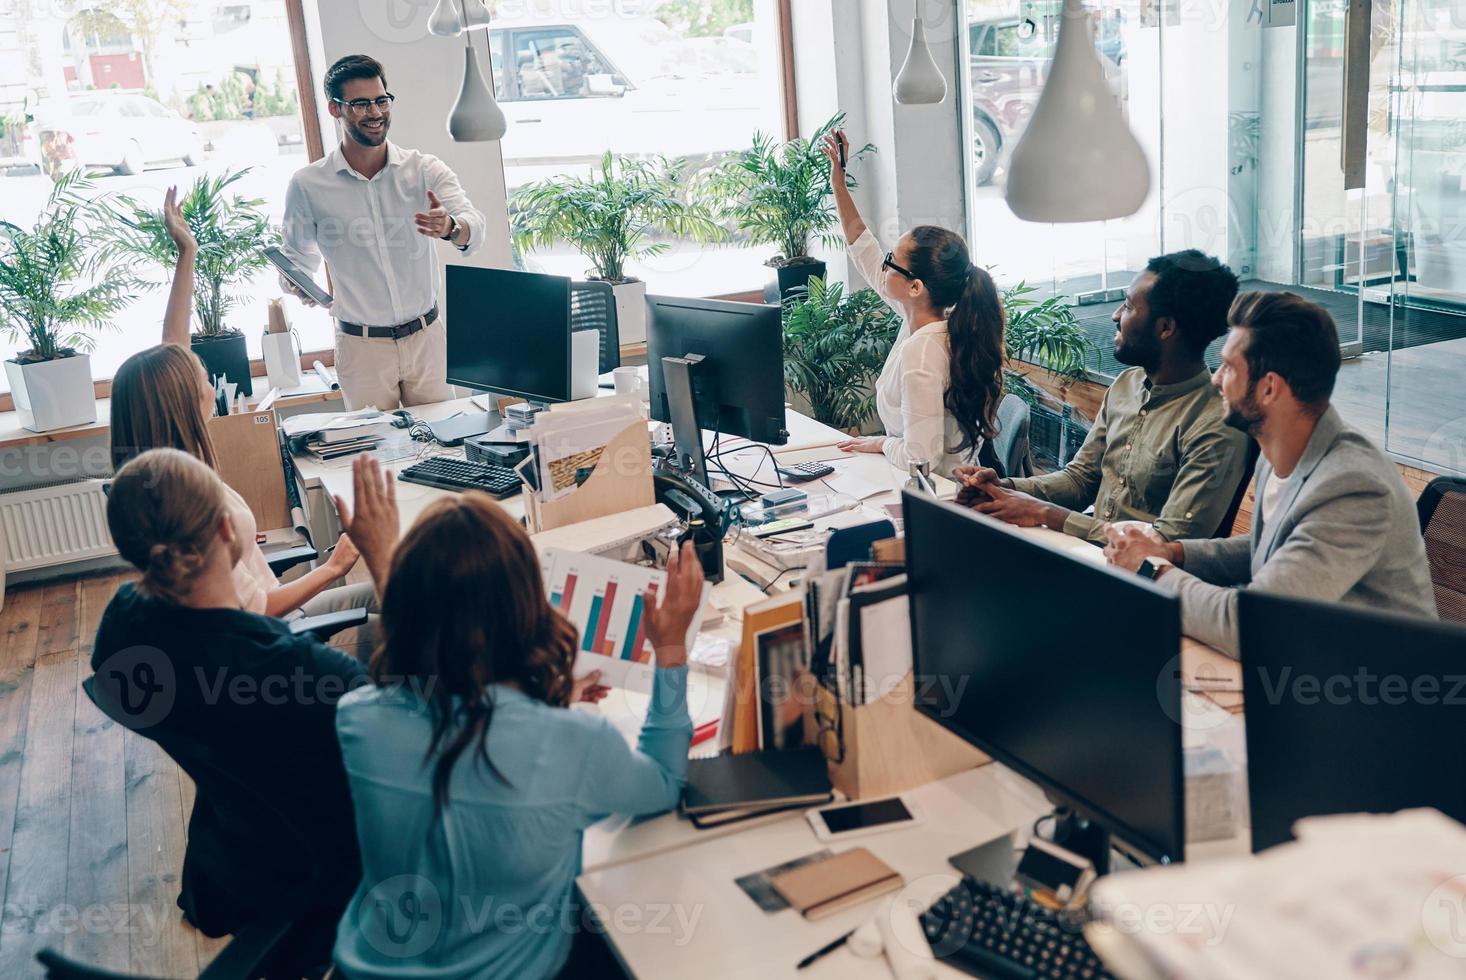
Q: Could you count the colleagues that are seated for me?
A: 6